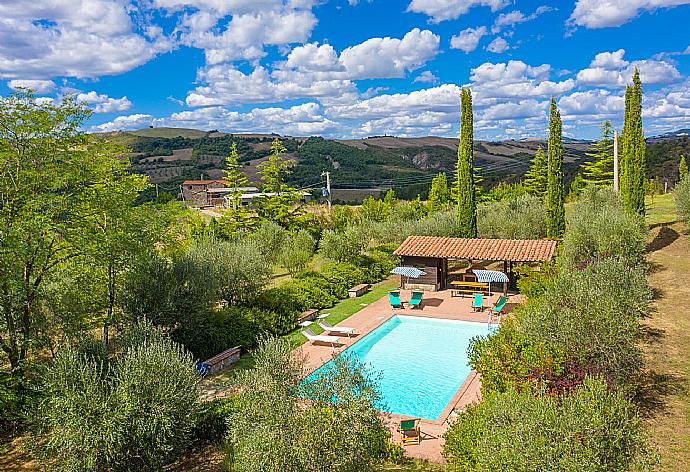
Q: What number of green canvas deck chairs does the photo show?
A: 5